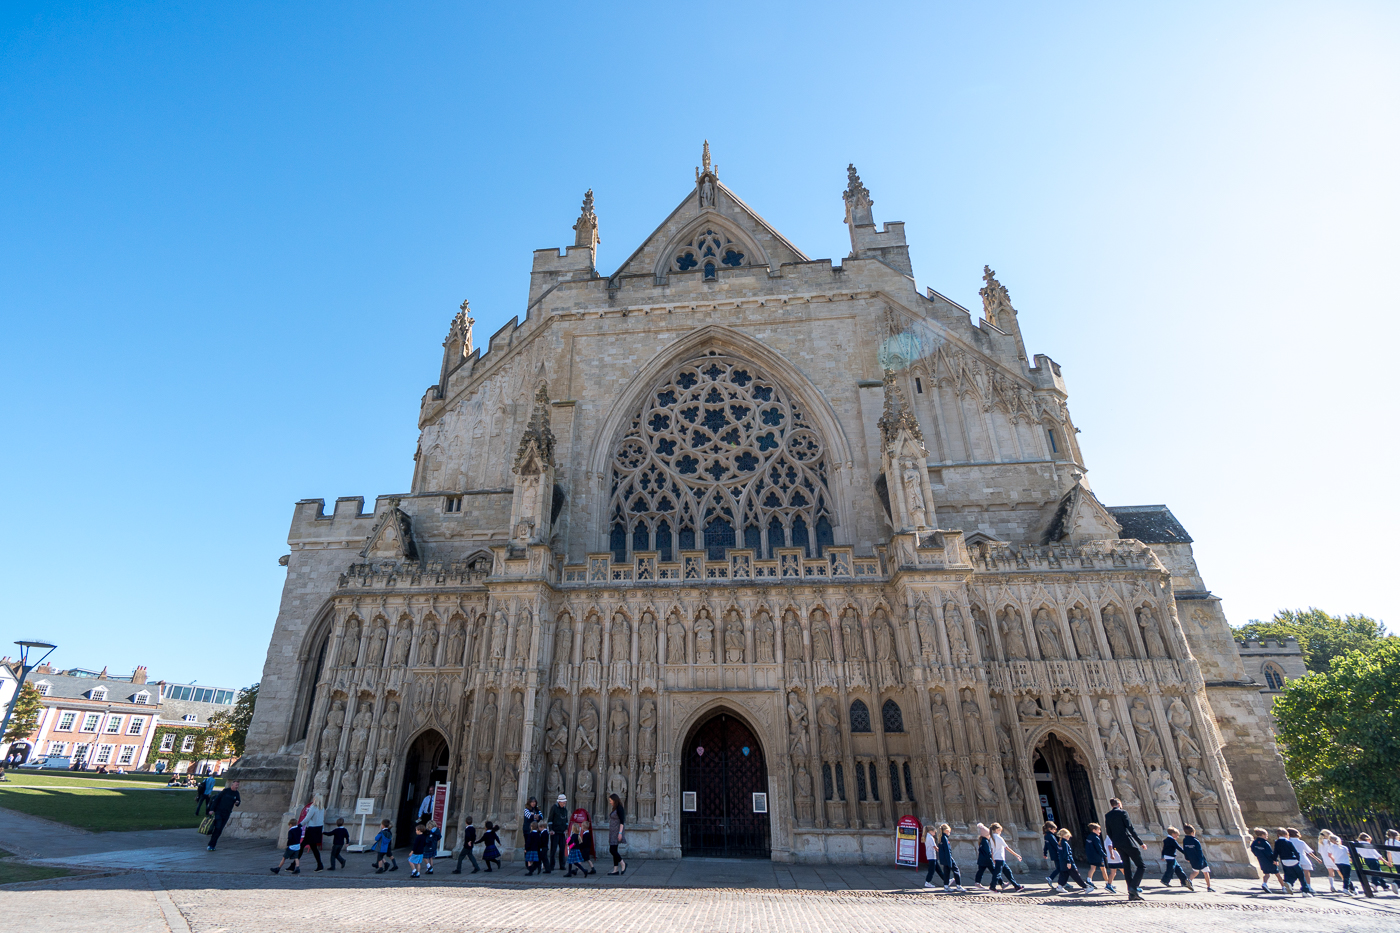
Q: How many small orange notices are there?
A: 0